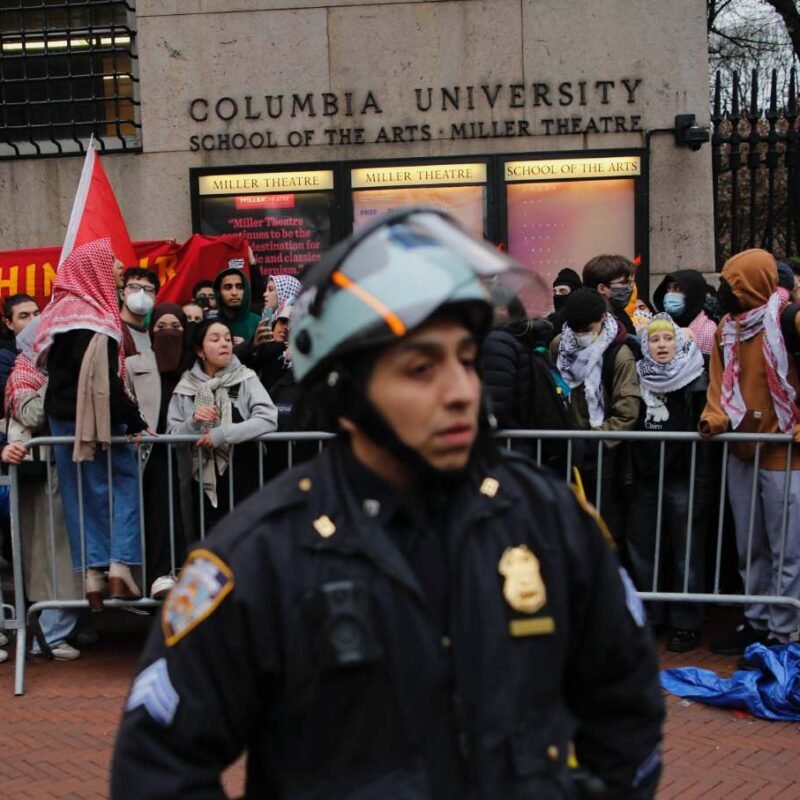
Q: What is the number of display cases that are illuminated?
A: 3